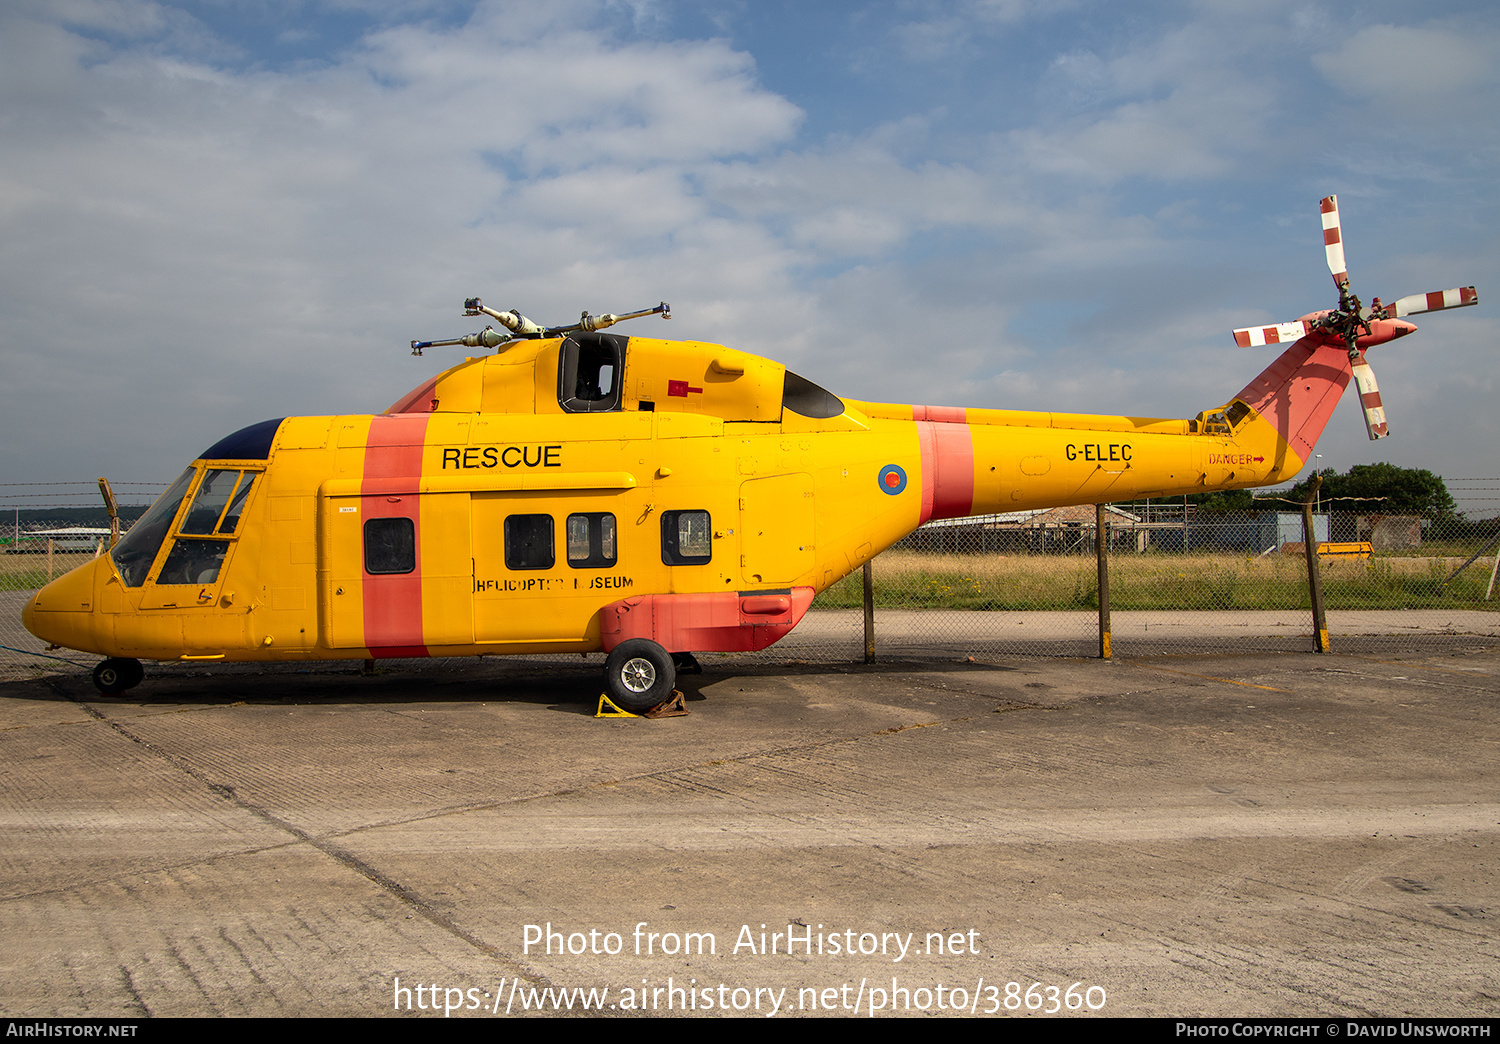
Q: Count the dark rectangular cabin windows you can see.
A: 4